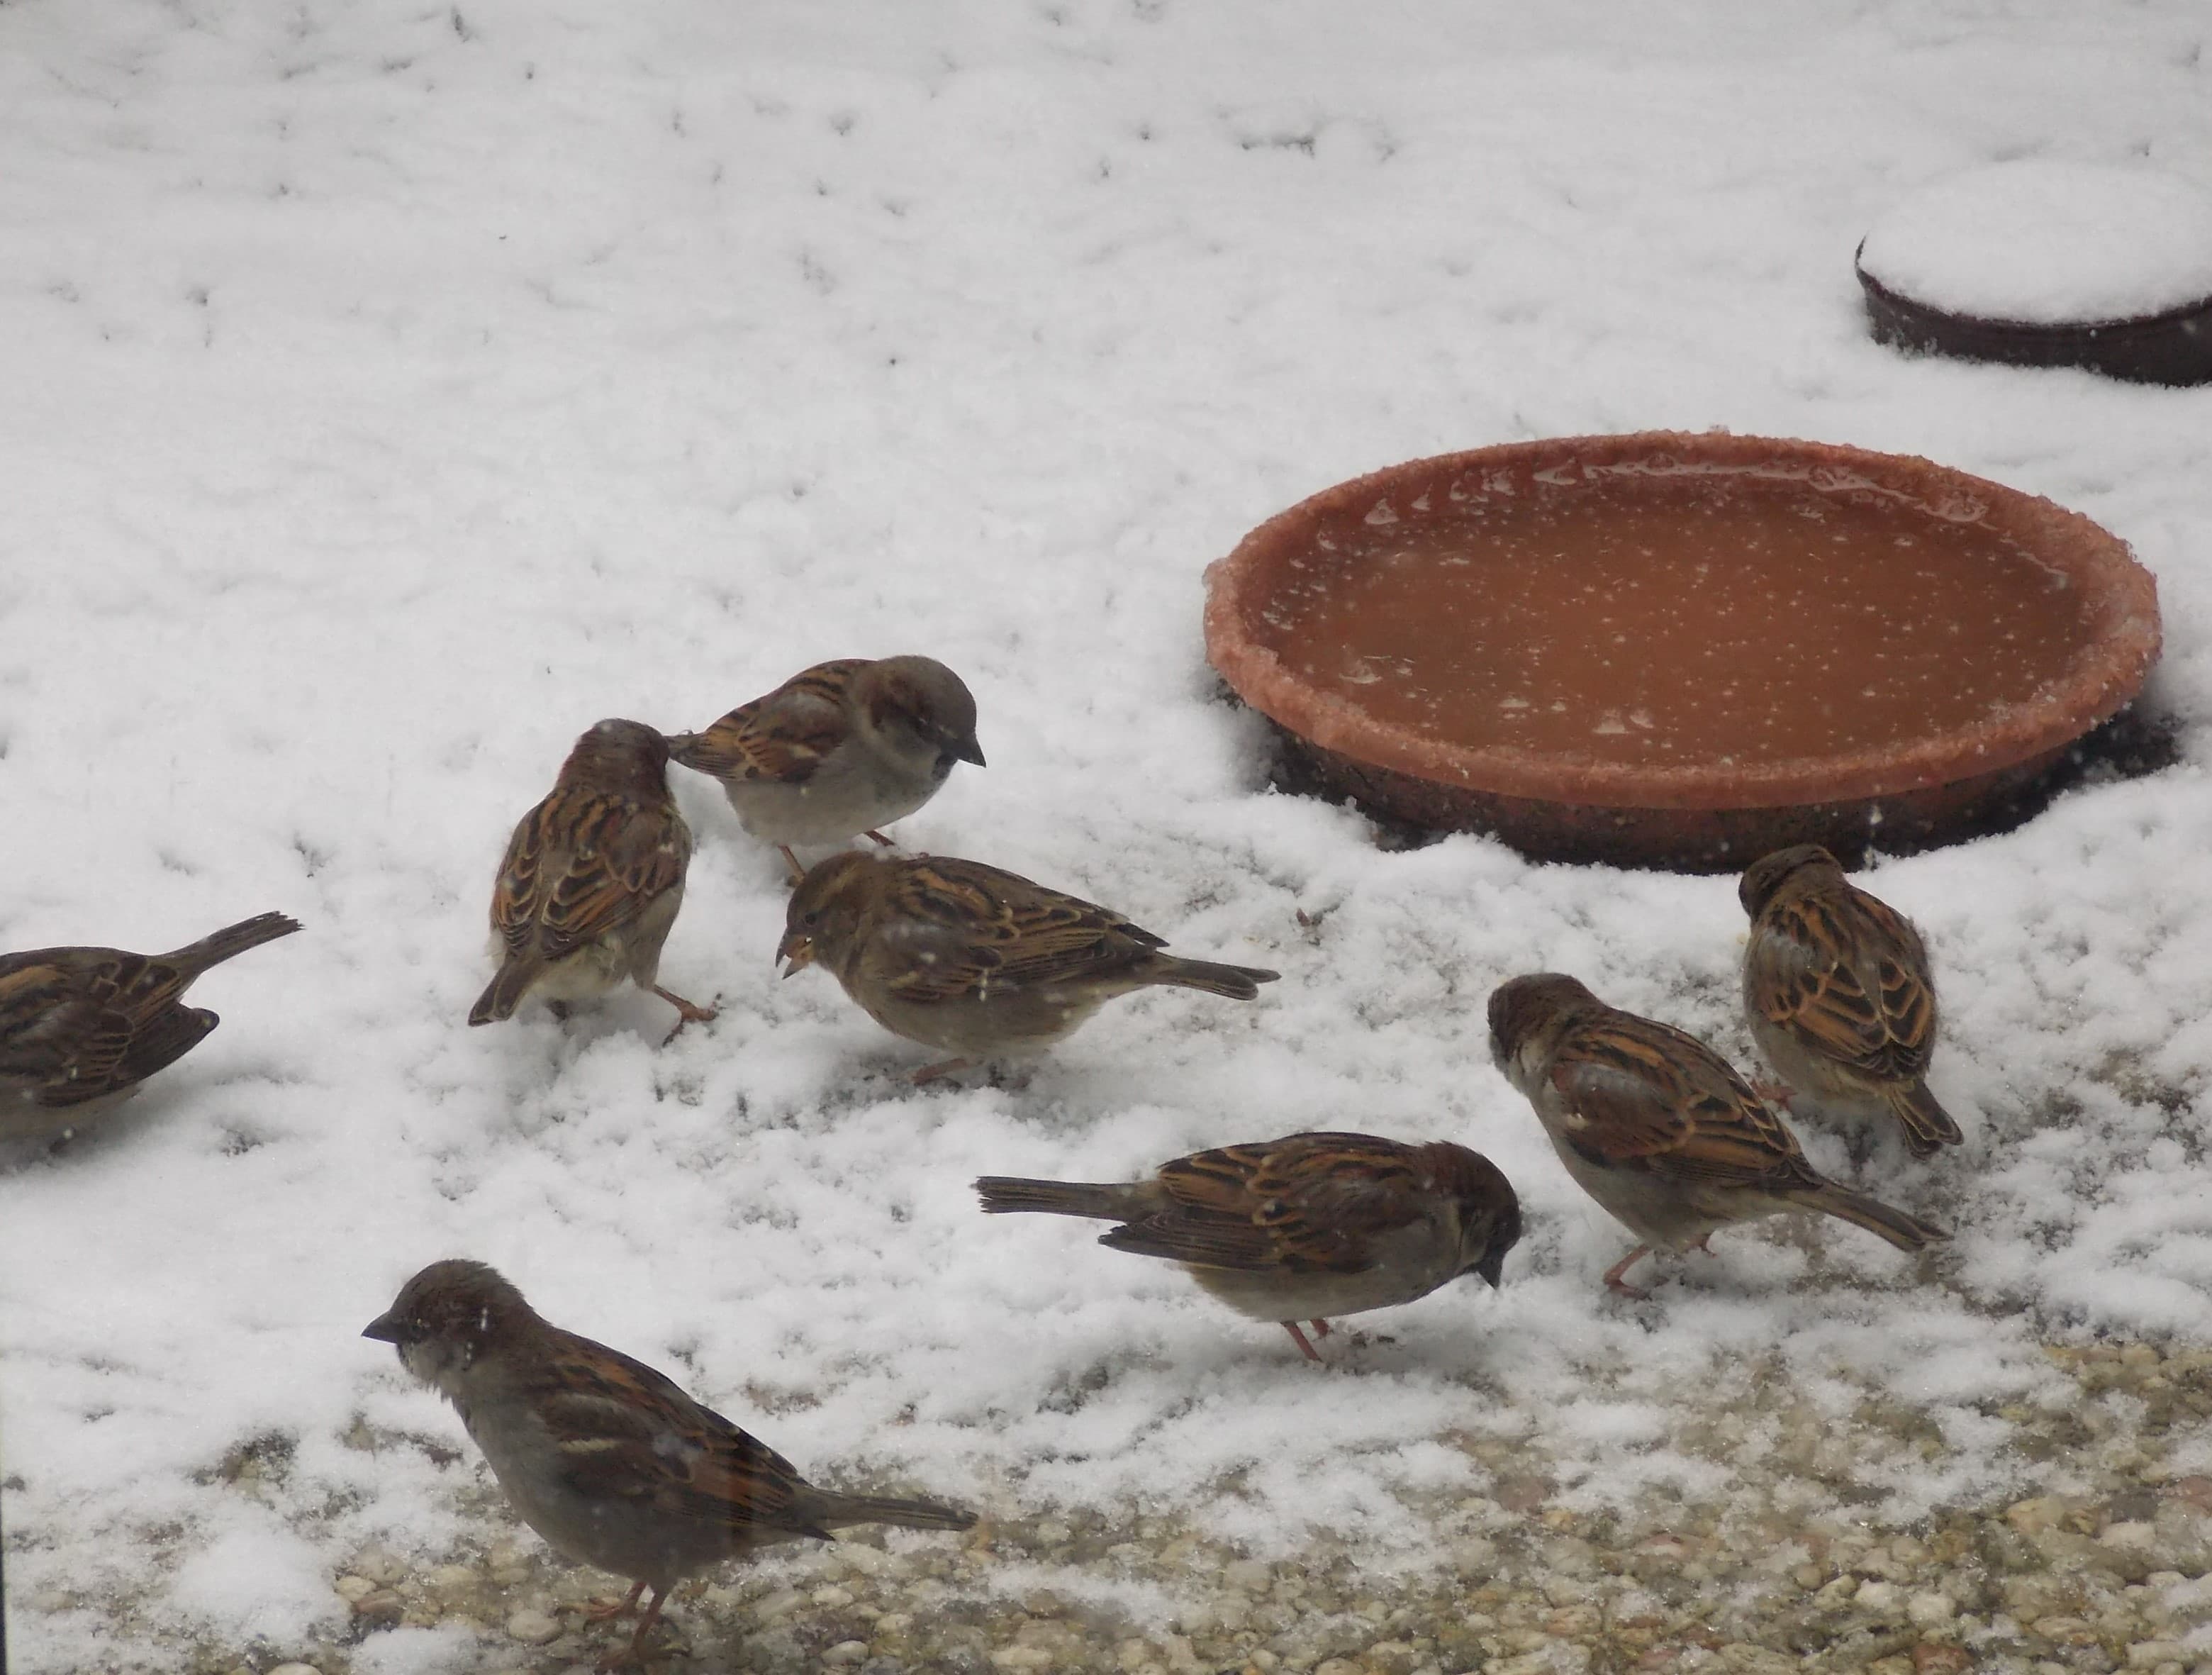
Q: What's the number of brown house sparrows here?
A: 8